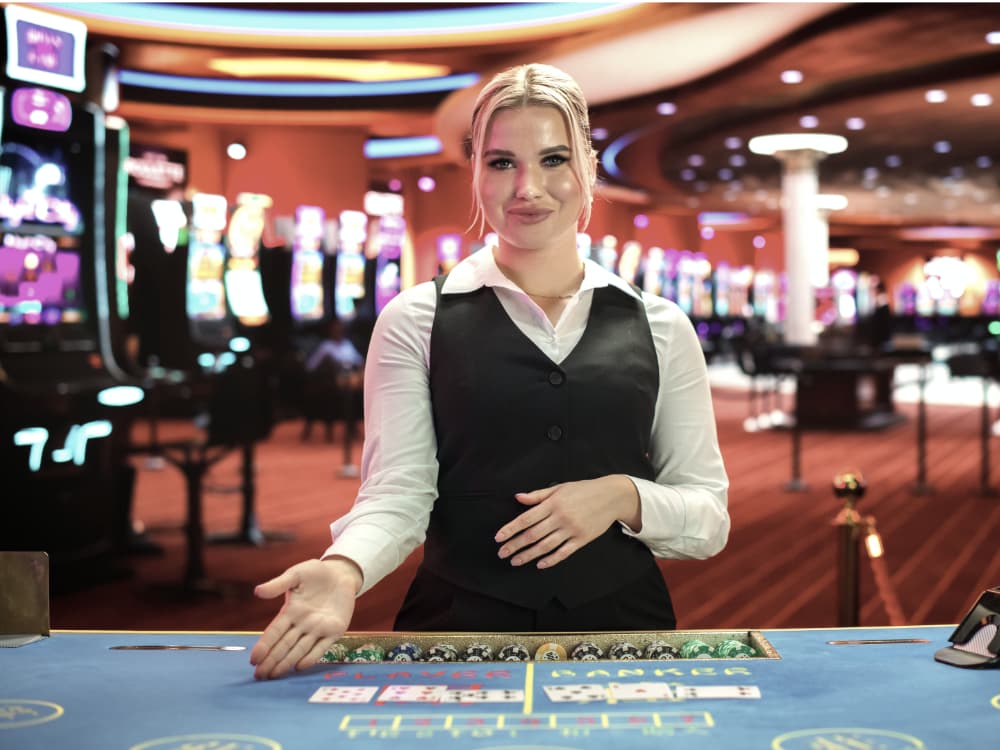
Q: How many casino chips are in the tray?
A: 12